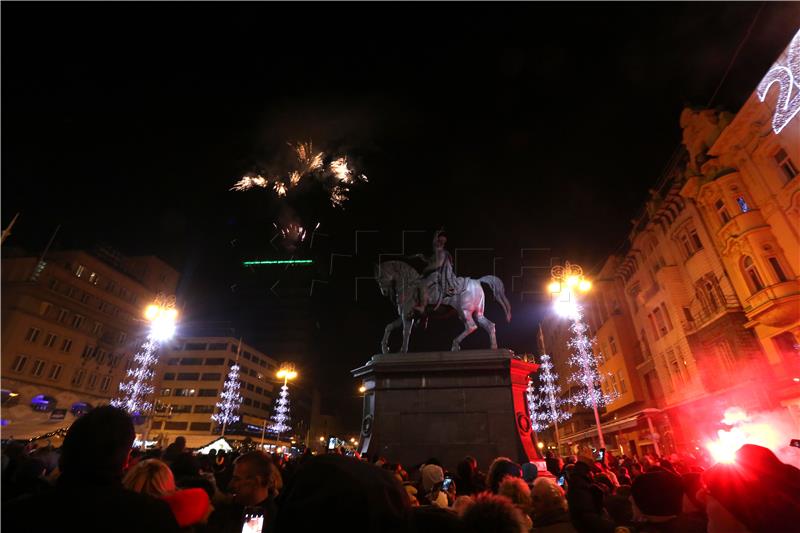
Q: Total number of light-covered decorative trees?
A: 6